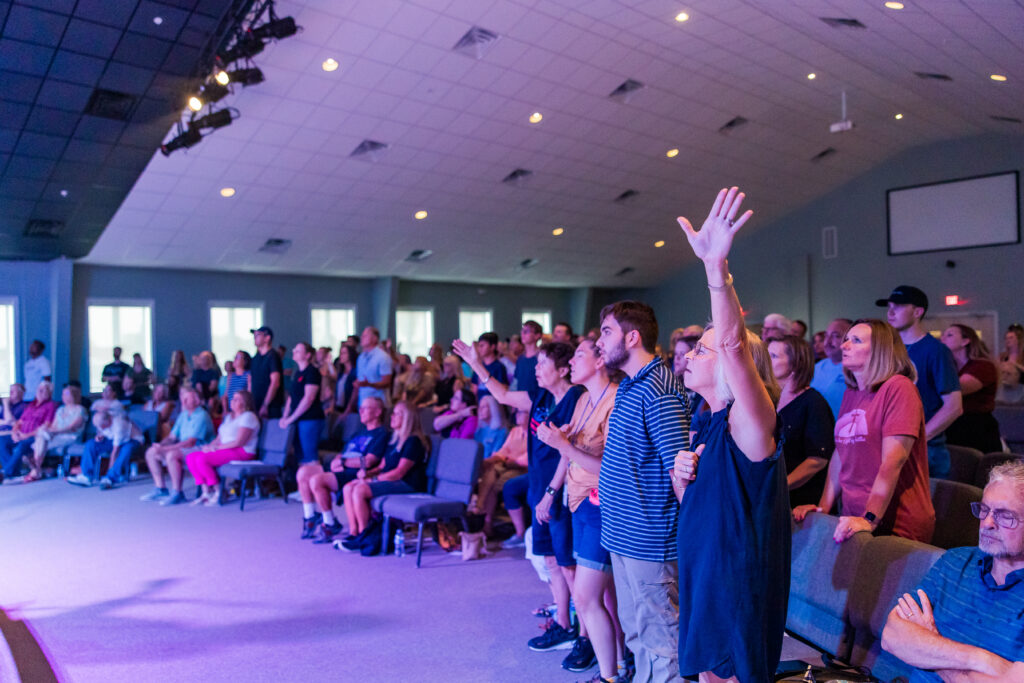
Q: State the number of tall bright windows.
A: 7